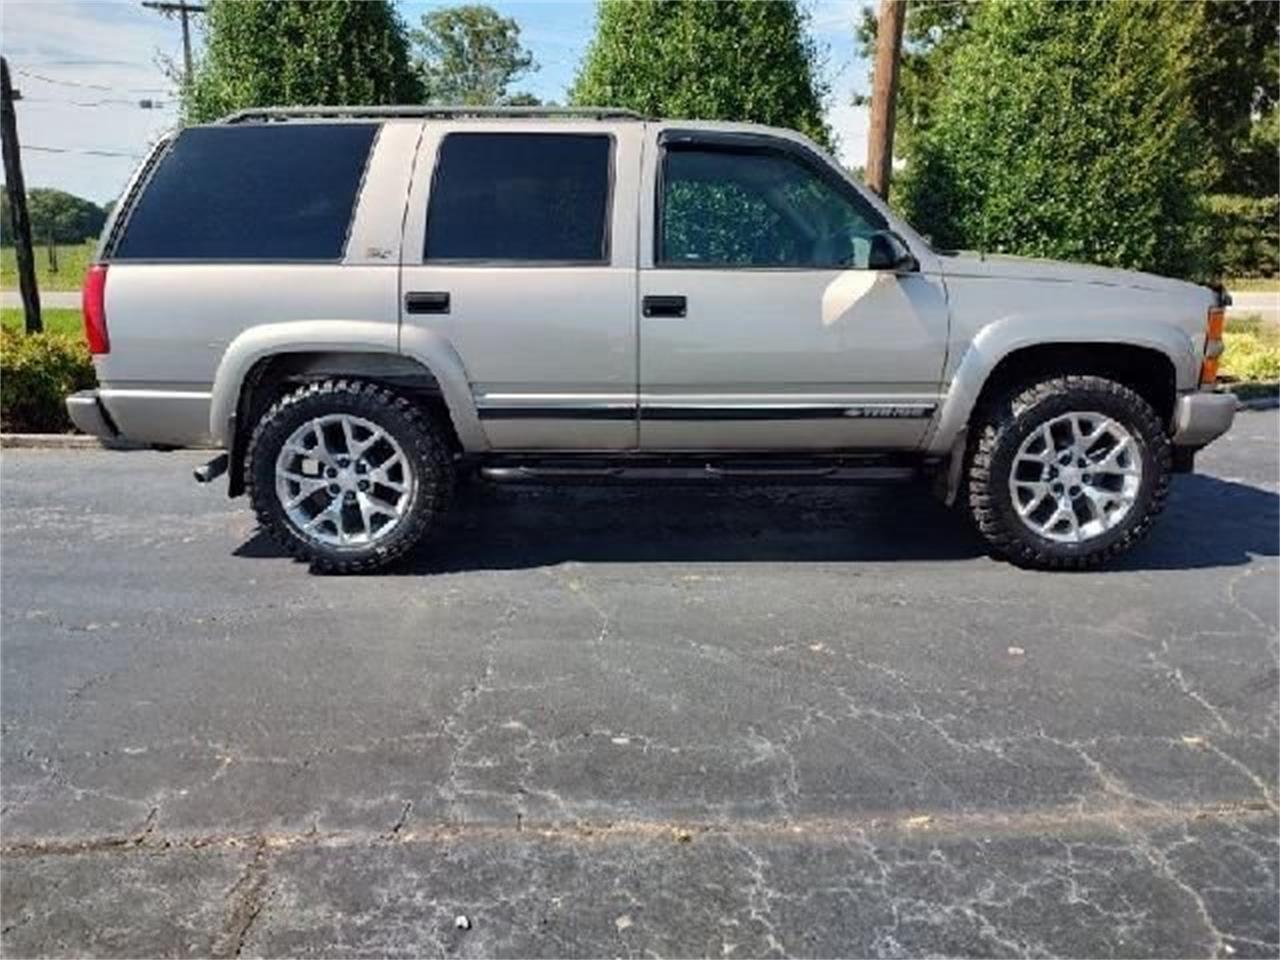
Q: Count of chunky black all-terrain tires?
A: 2